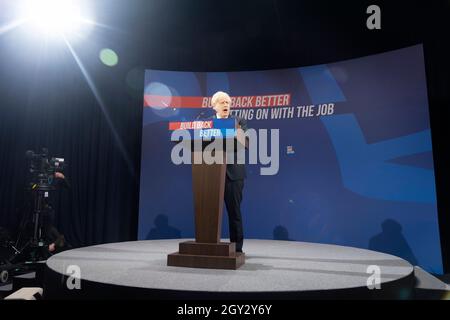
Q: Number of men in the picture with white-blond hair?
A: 1